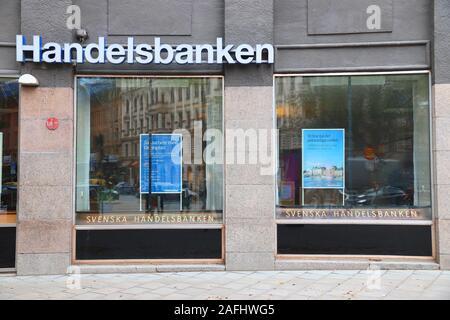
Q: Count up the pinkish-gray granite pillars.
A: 3